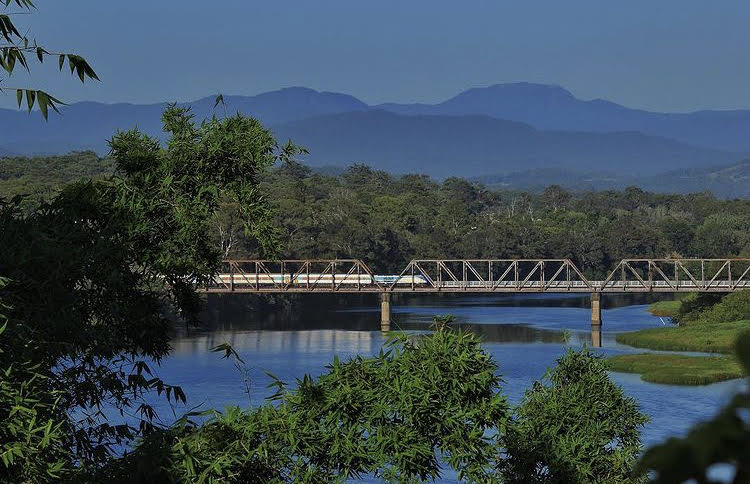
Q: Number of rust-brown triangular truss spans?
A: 3